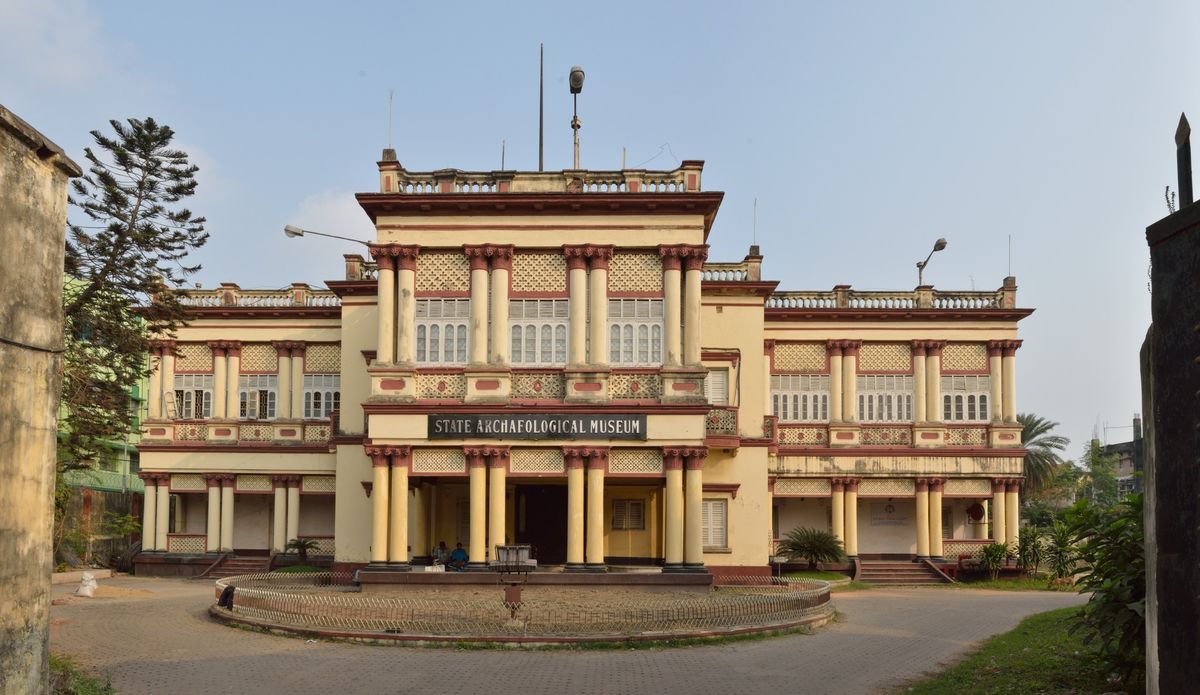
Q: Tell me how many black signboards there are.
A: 1